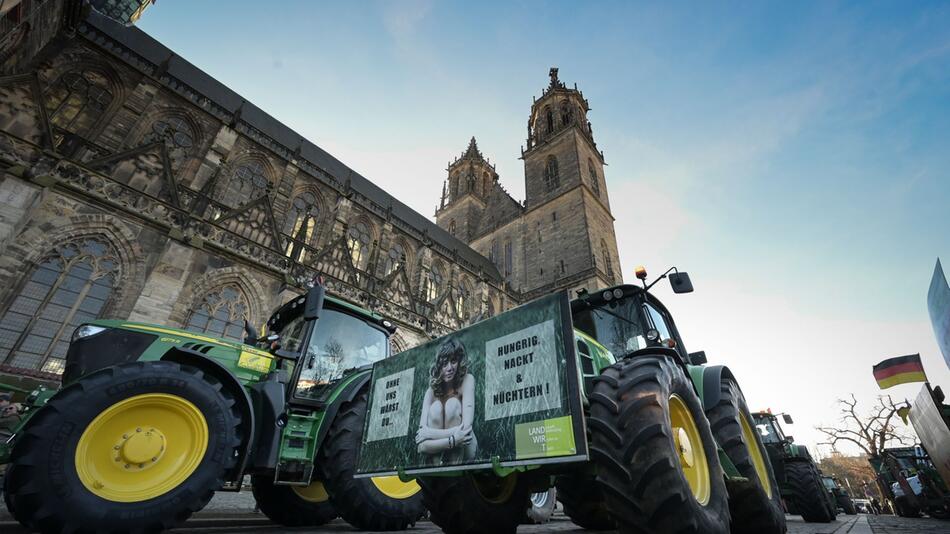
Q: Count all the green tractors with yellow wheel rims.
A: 2